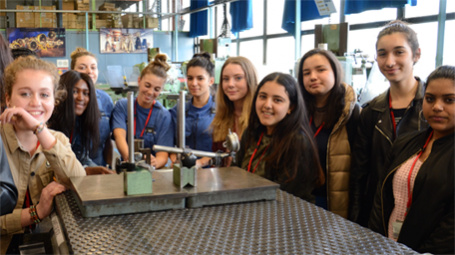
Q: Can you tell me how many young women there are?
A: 10